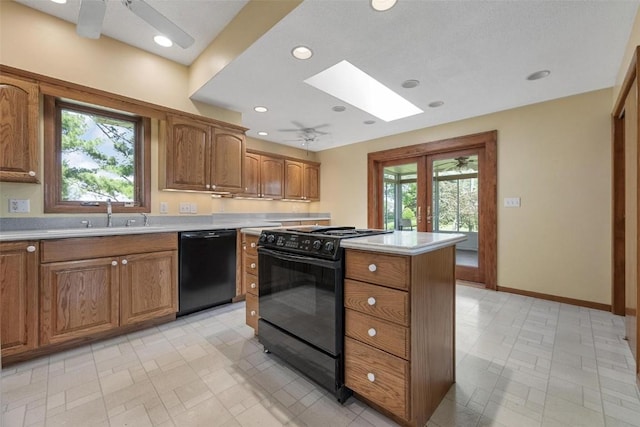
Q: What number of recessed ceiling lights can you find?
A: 10